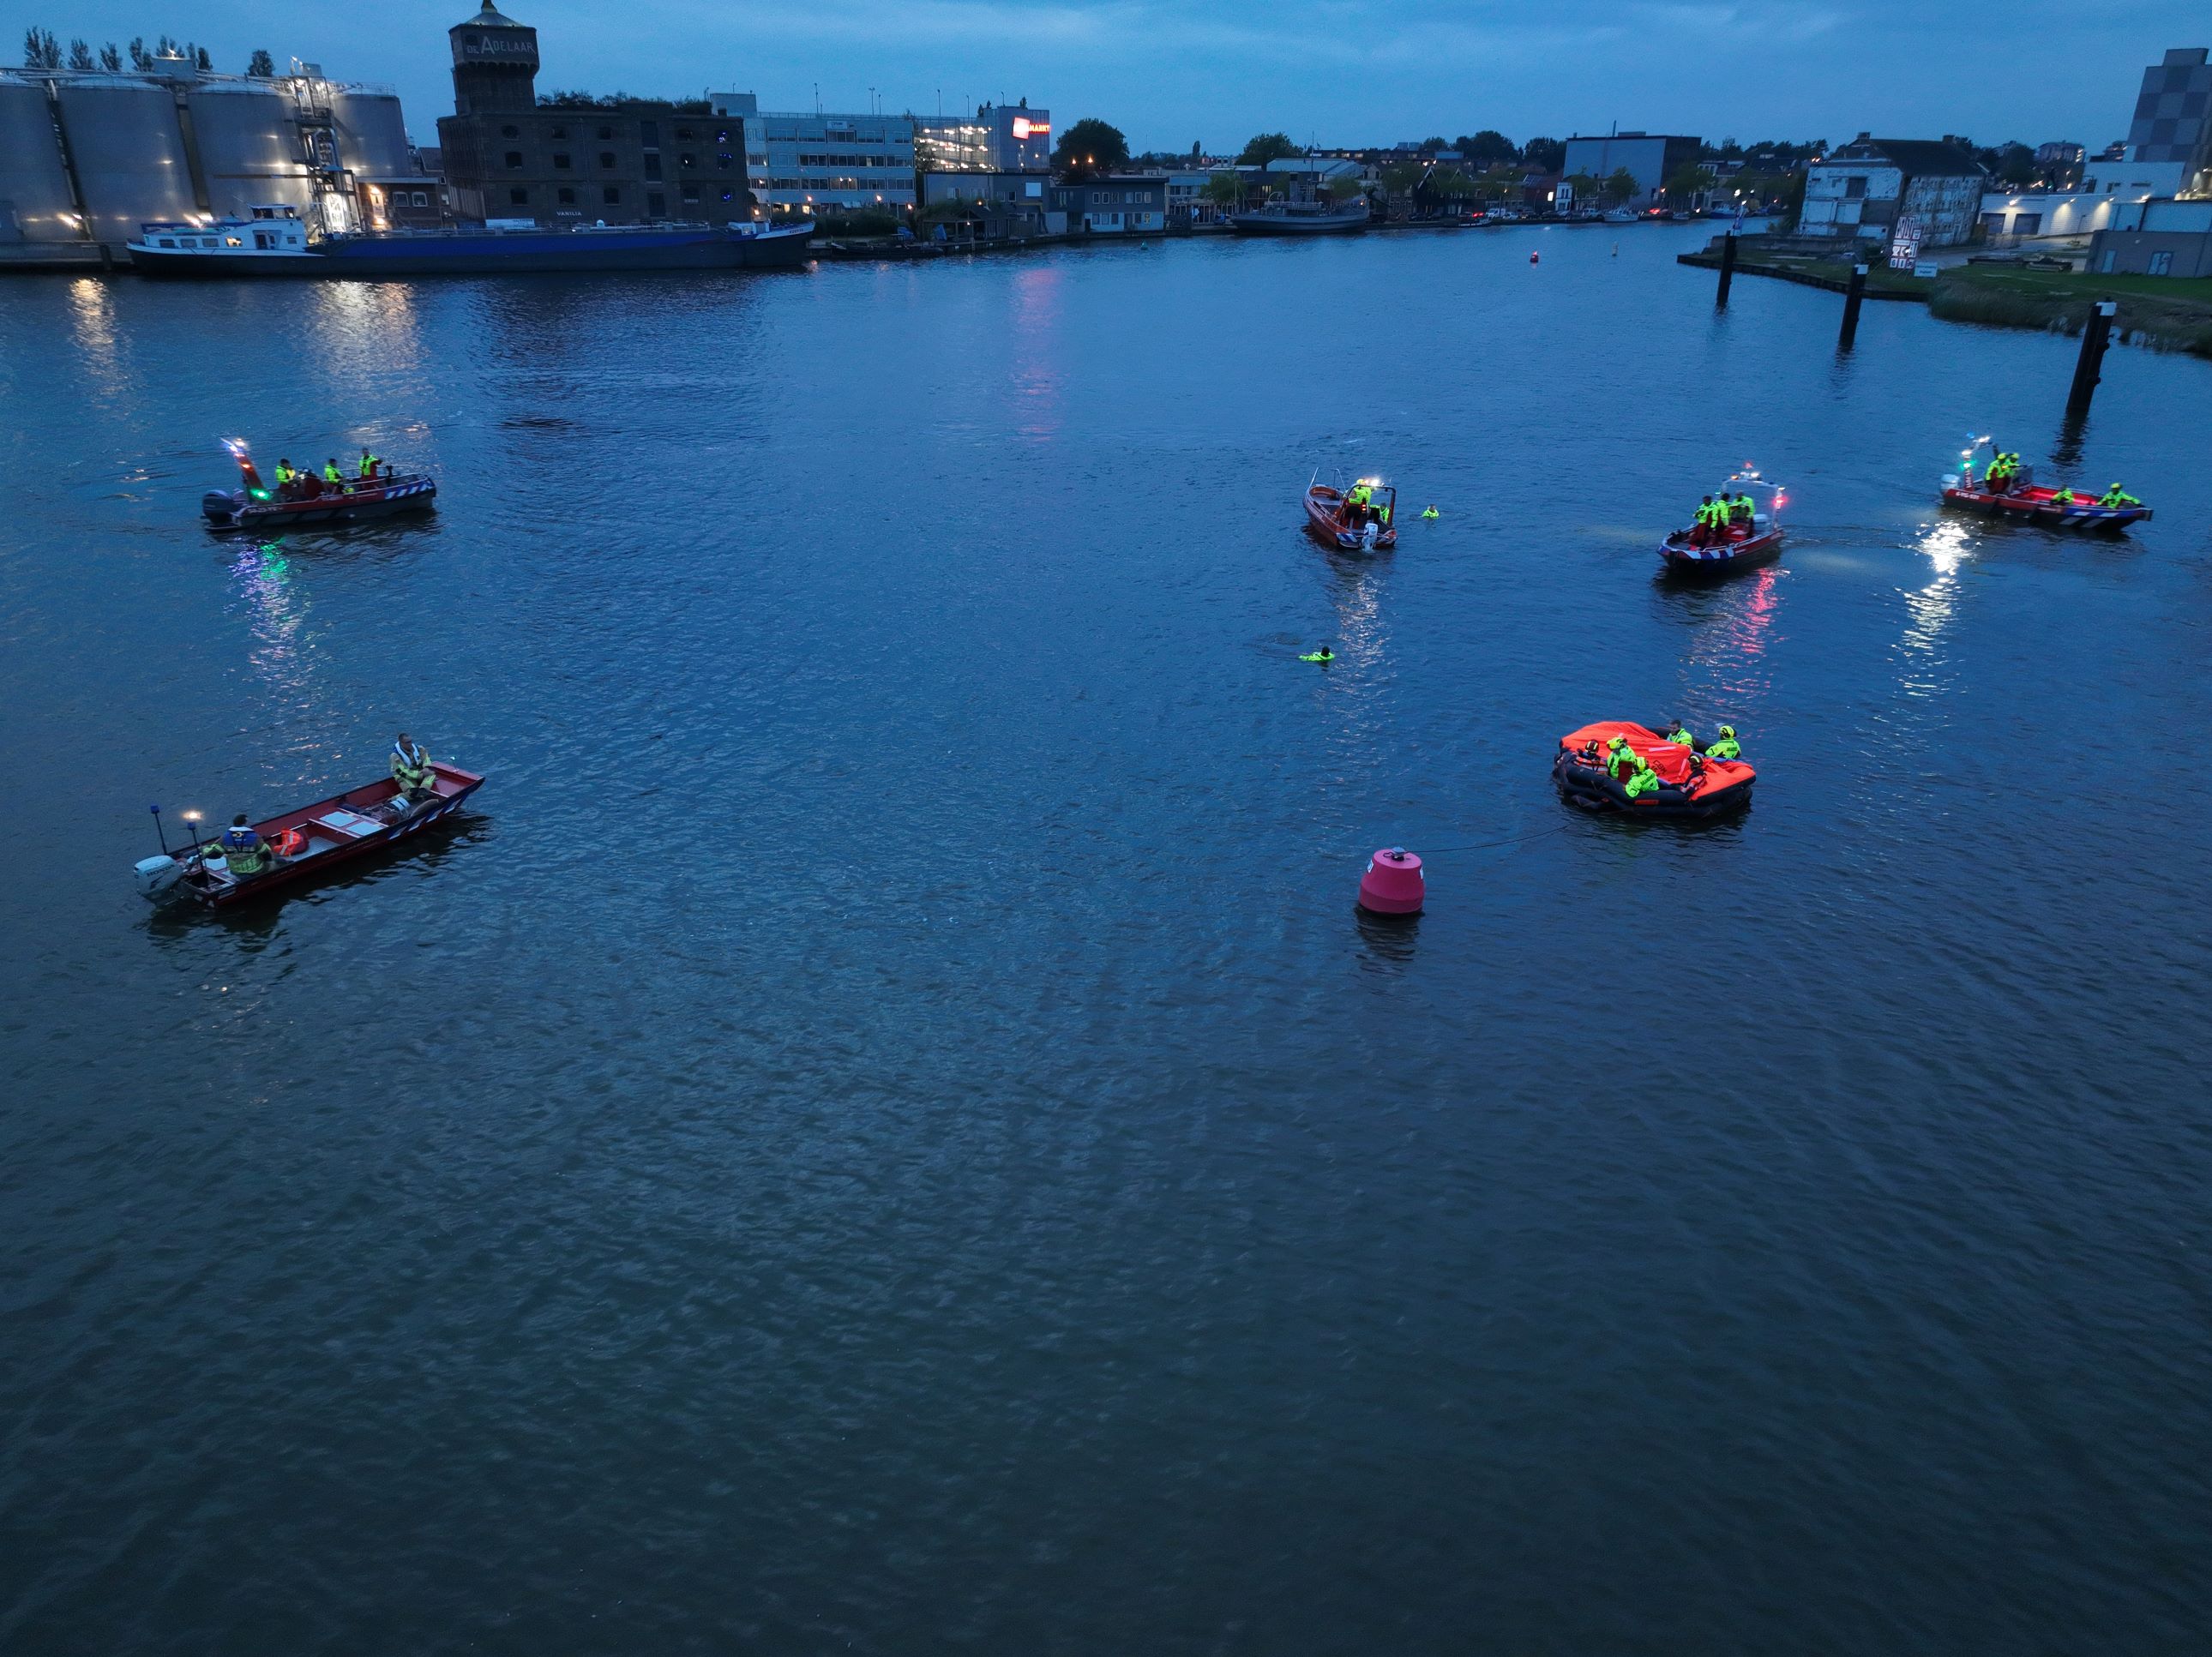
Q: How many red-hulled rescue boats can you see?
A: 5